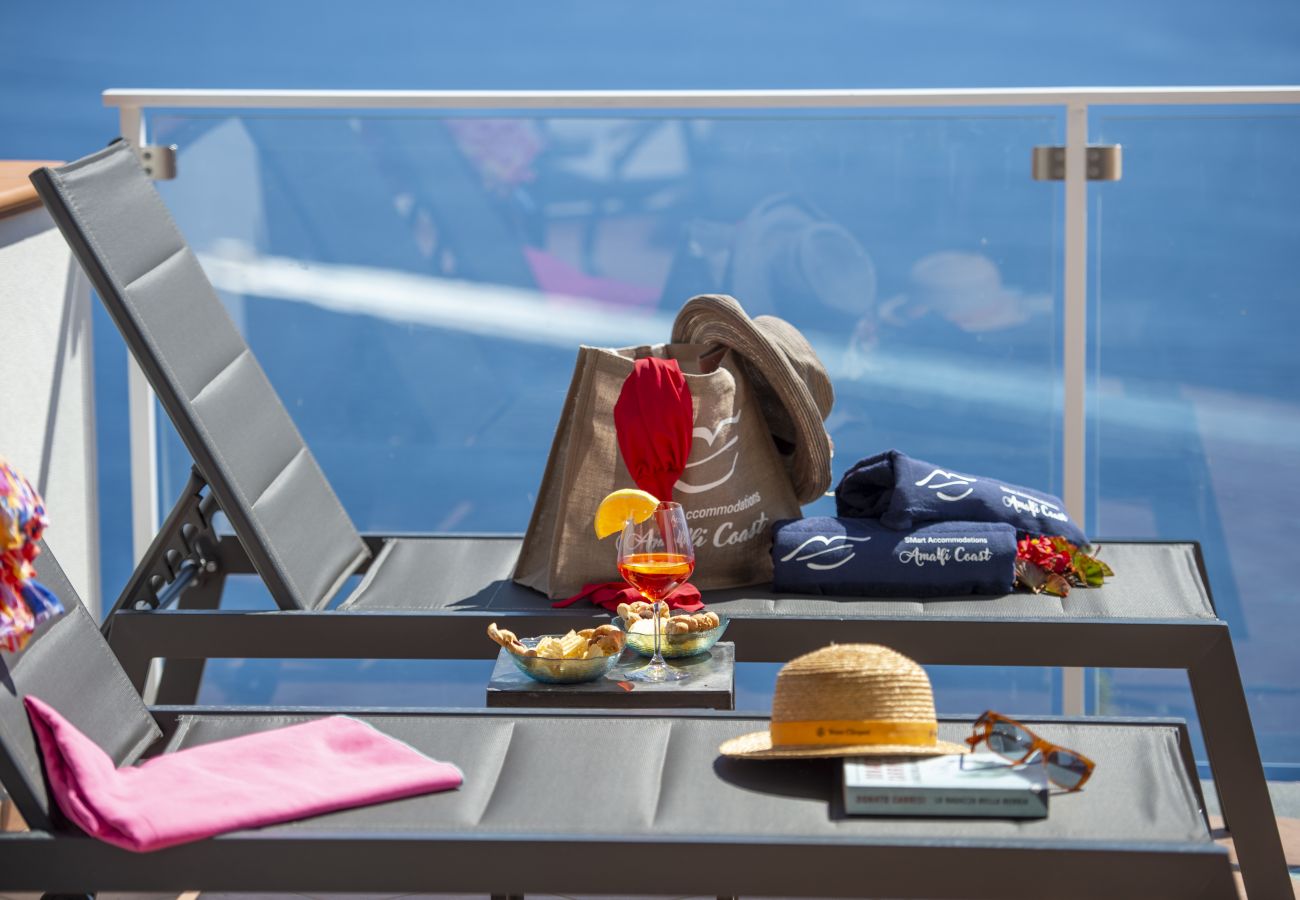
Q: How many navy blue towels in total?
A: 2